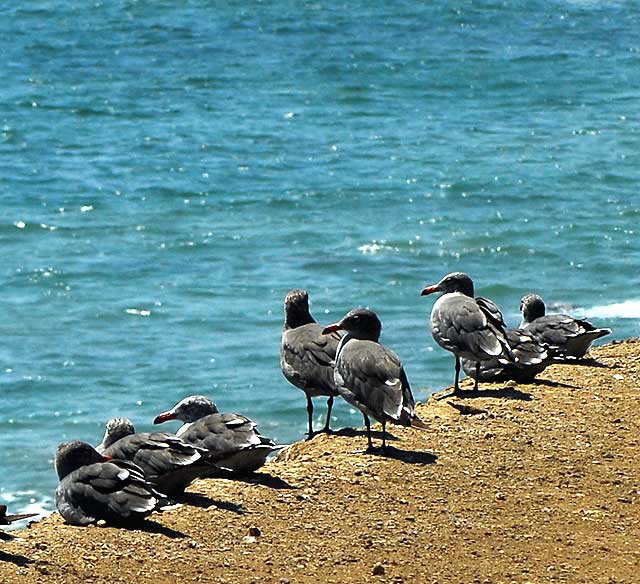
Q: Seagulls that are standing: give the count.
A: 3